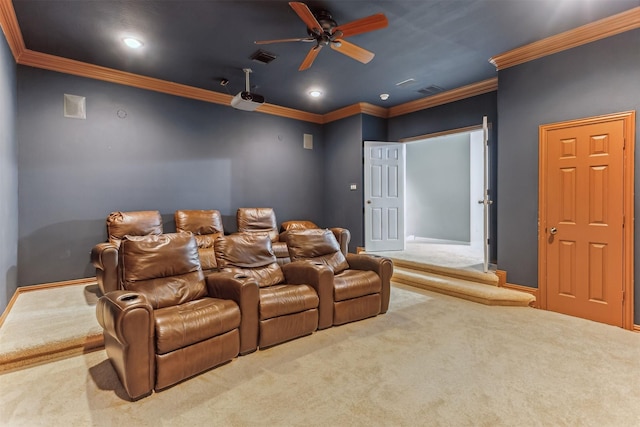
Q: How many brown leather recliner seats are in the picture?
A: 7